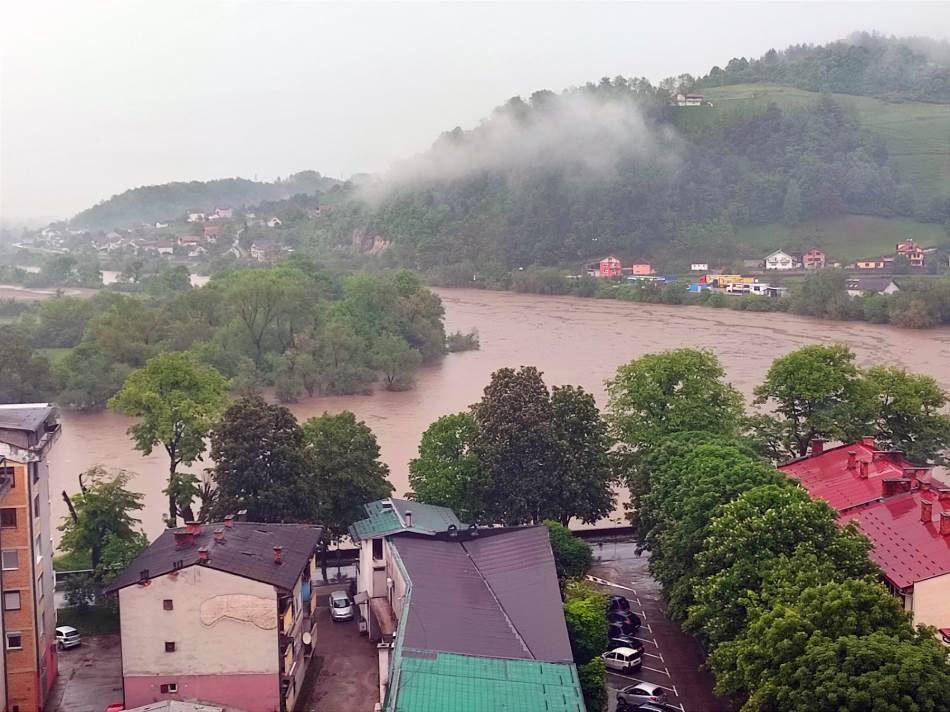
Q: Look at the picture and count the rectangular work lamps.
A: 0